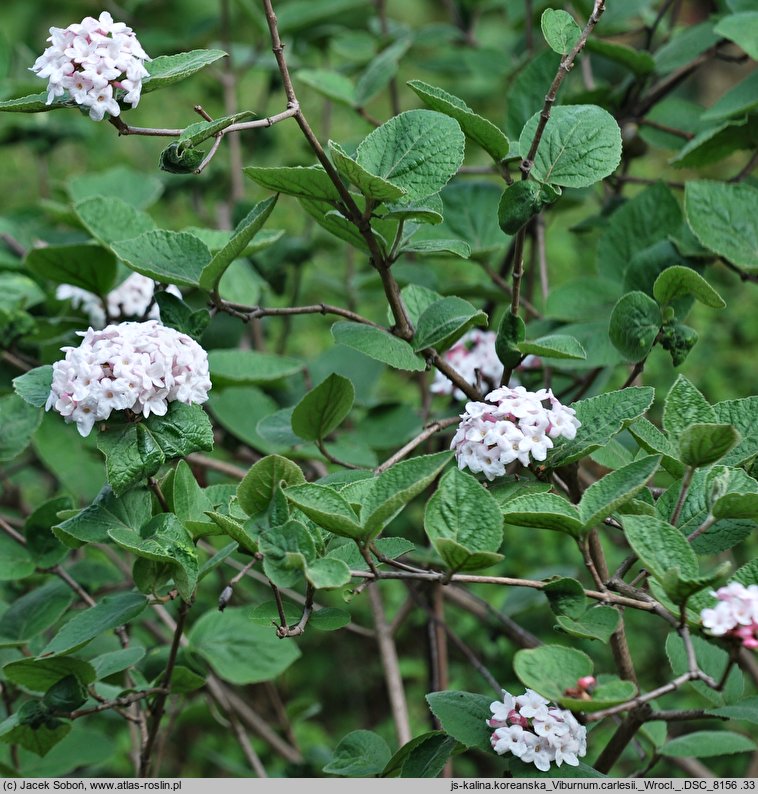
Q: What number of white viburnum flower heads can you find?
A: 7